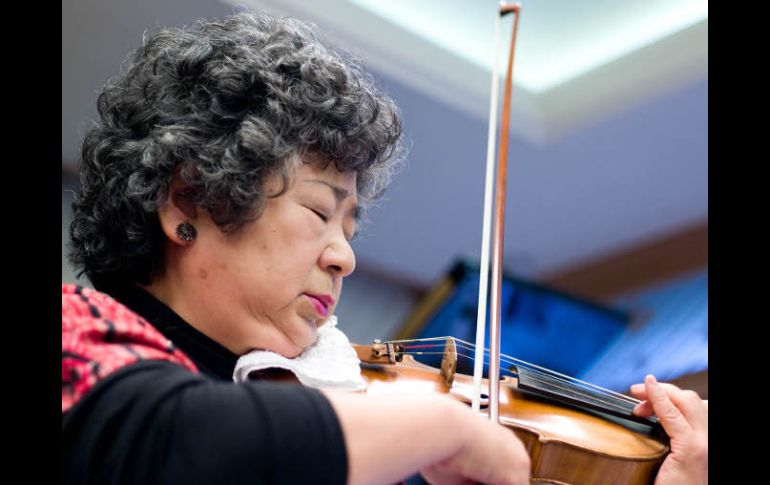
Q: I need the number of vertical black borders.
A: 2